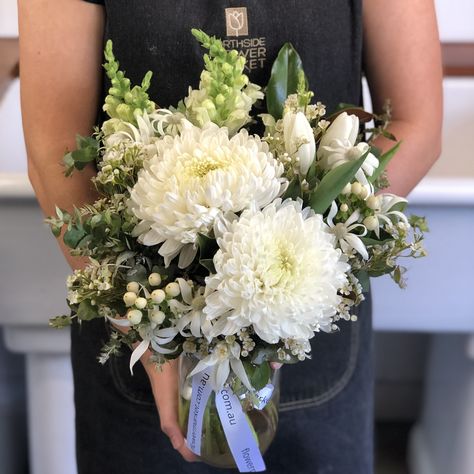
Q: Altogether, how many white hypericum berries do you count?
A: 14